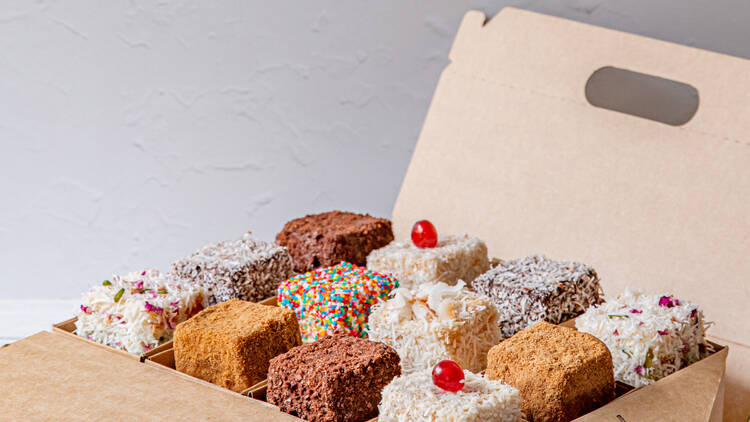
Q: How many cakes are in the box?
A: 12